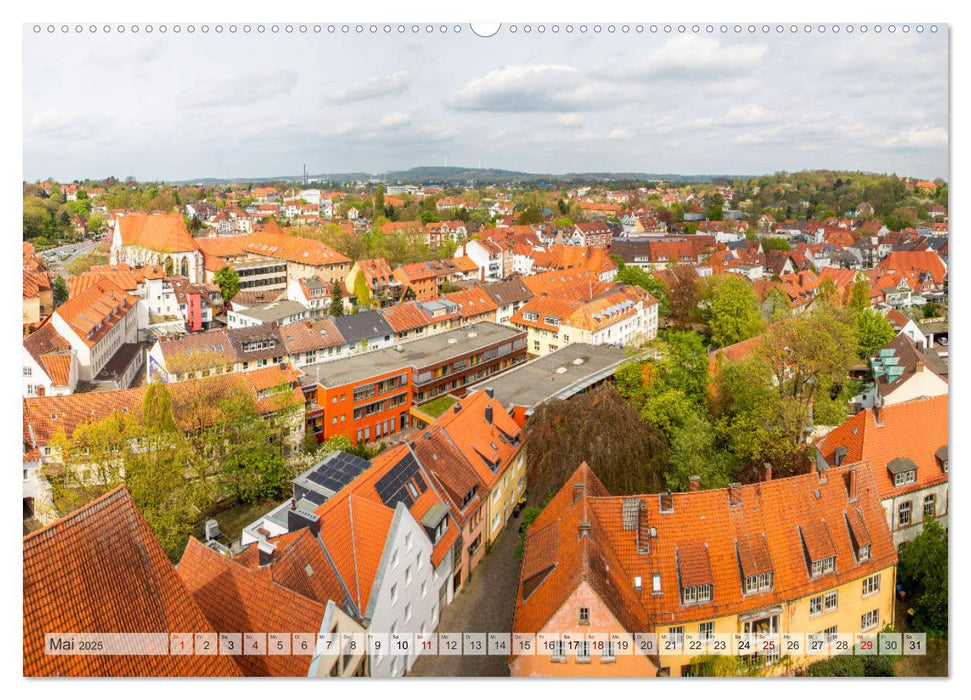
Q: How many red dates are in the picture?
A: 6